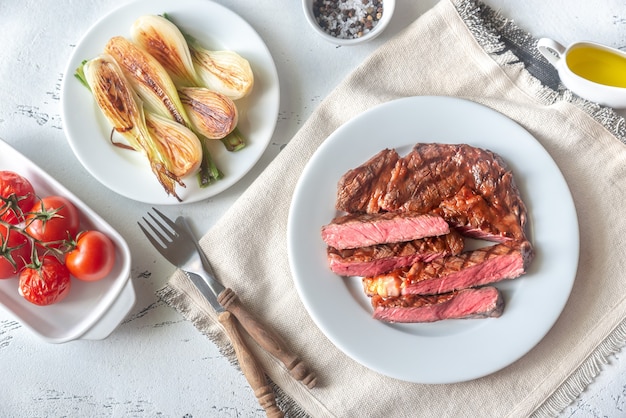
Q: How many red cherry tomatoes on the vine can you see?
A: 5